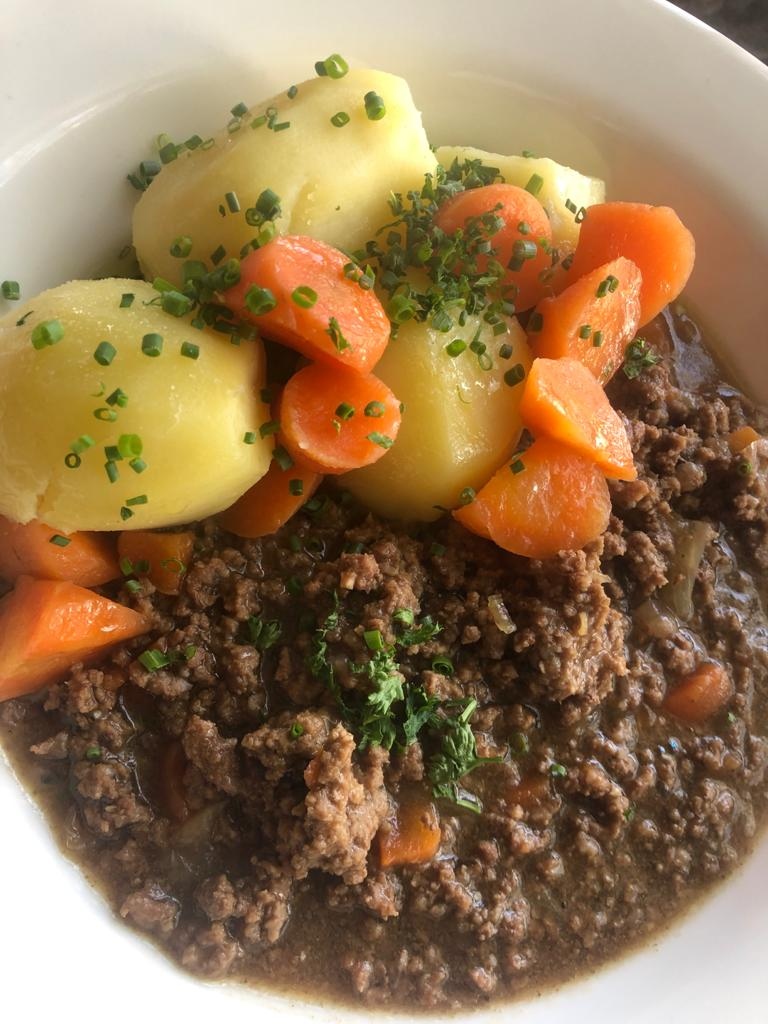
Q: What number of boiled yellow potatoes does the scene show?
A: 4